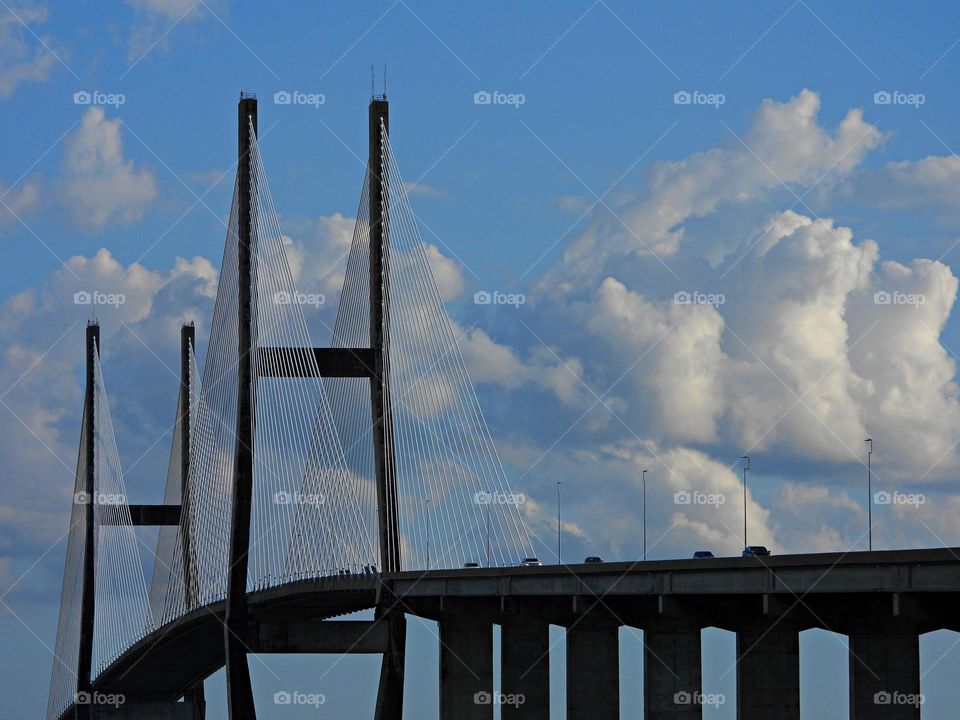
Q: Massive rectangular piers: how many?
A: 6